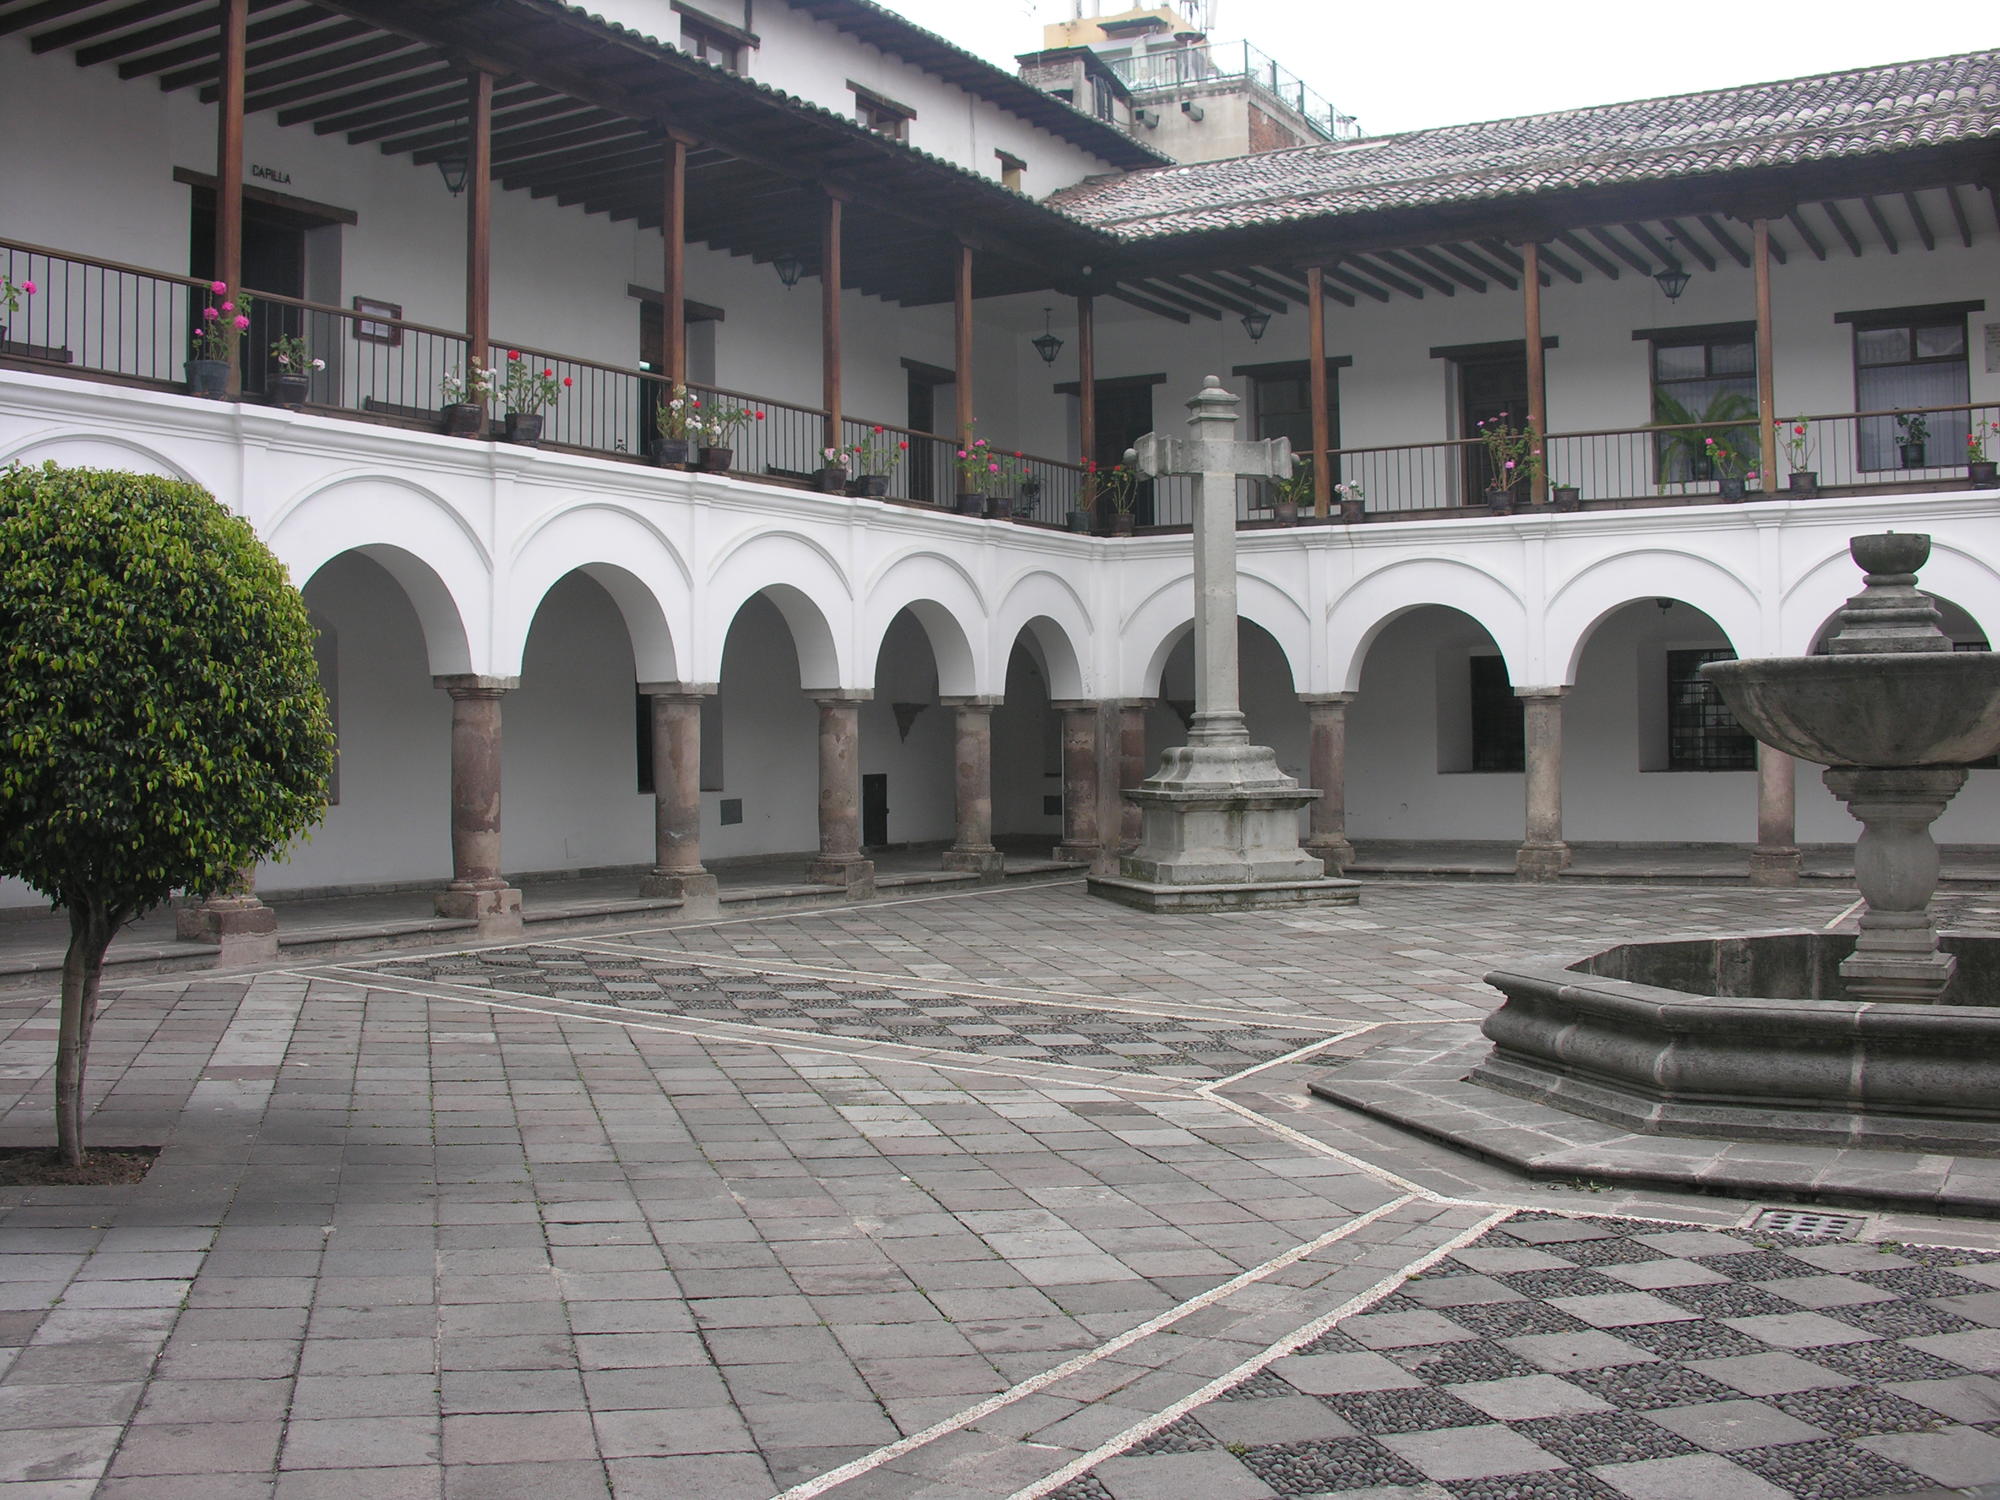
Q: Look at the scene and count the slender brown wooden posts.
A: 9